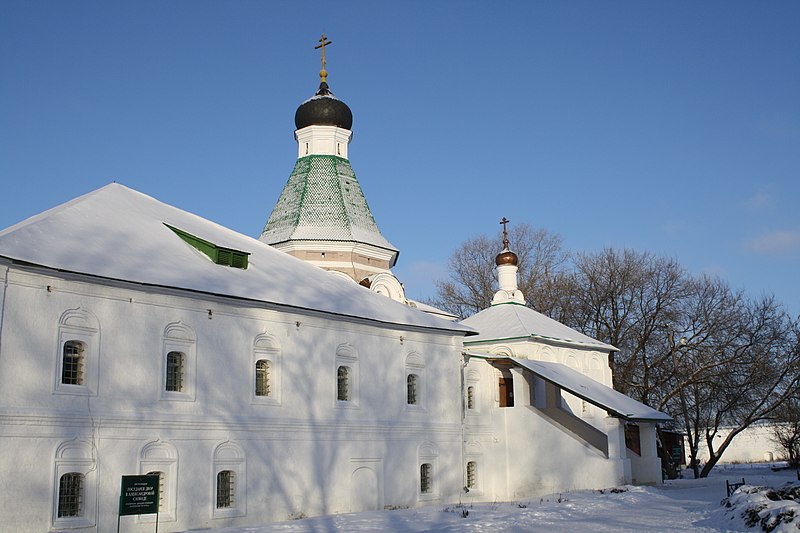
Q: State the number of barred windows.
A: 11